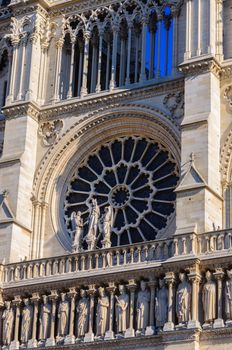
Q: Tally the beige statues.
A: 15